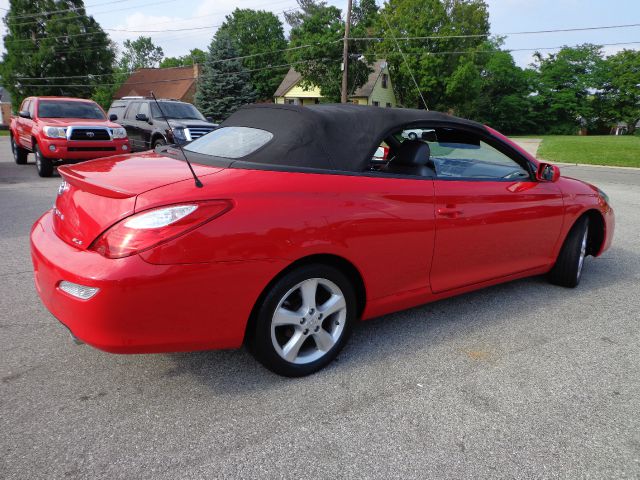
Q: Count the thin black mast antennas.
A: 1